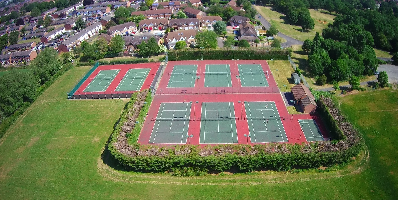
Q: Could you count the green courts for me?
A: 9